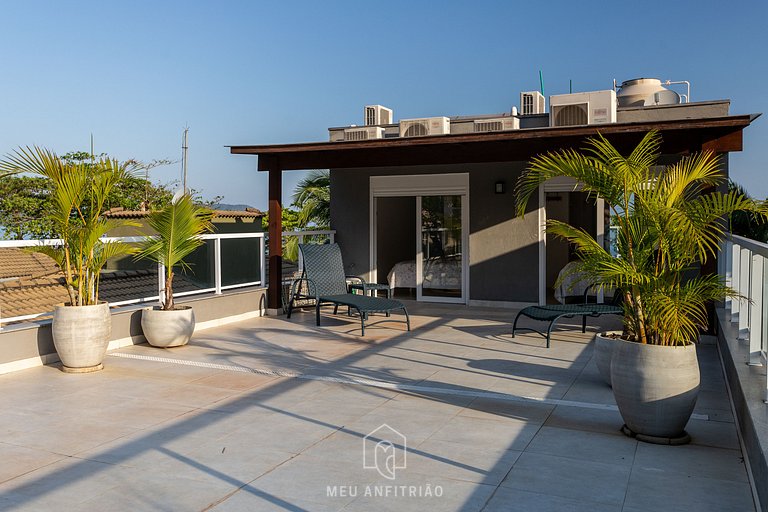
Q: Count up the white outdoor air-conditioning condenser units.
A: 6